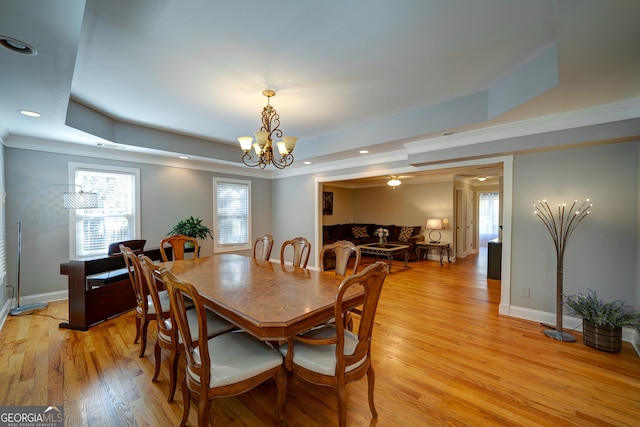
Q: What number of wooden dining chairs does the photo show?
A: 8